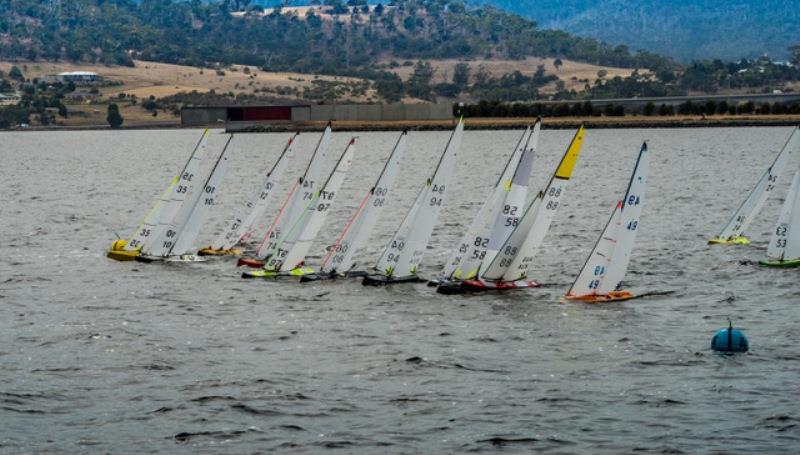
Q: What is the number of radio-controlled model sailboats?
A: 13